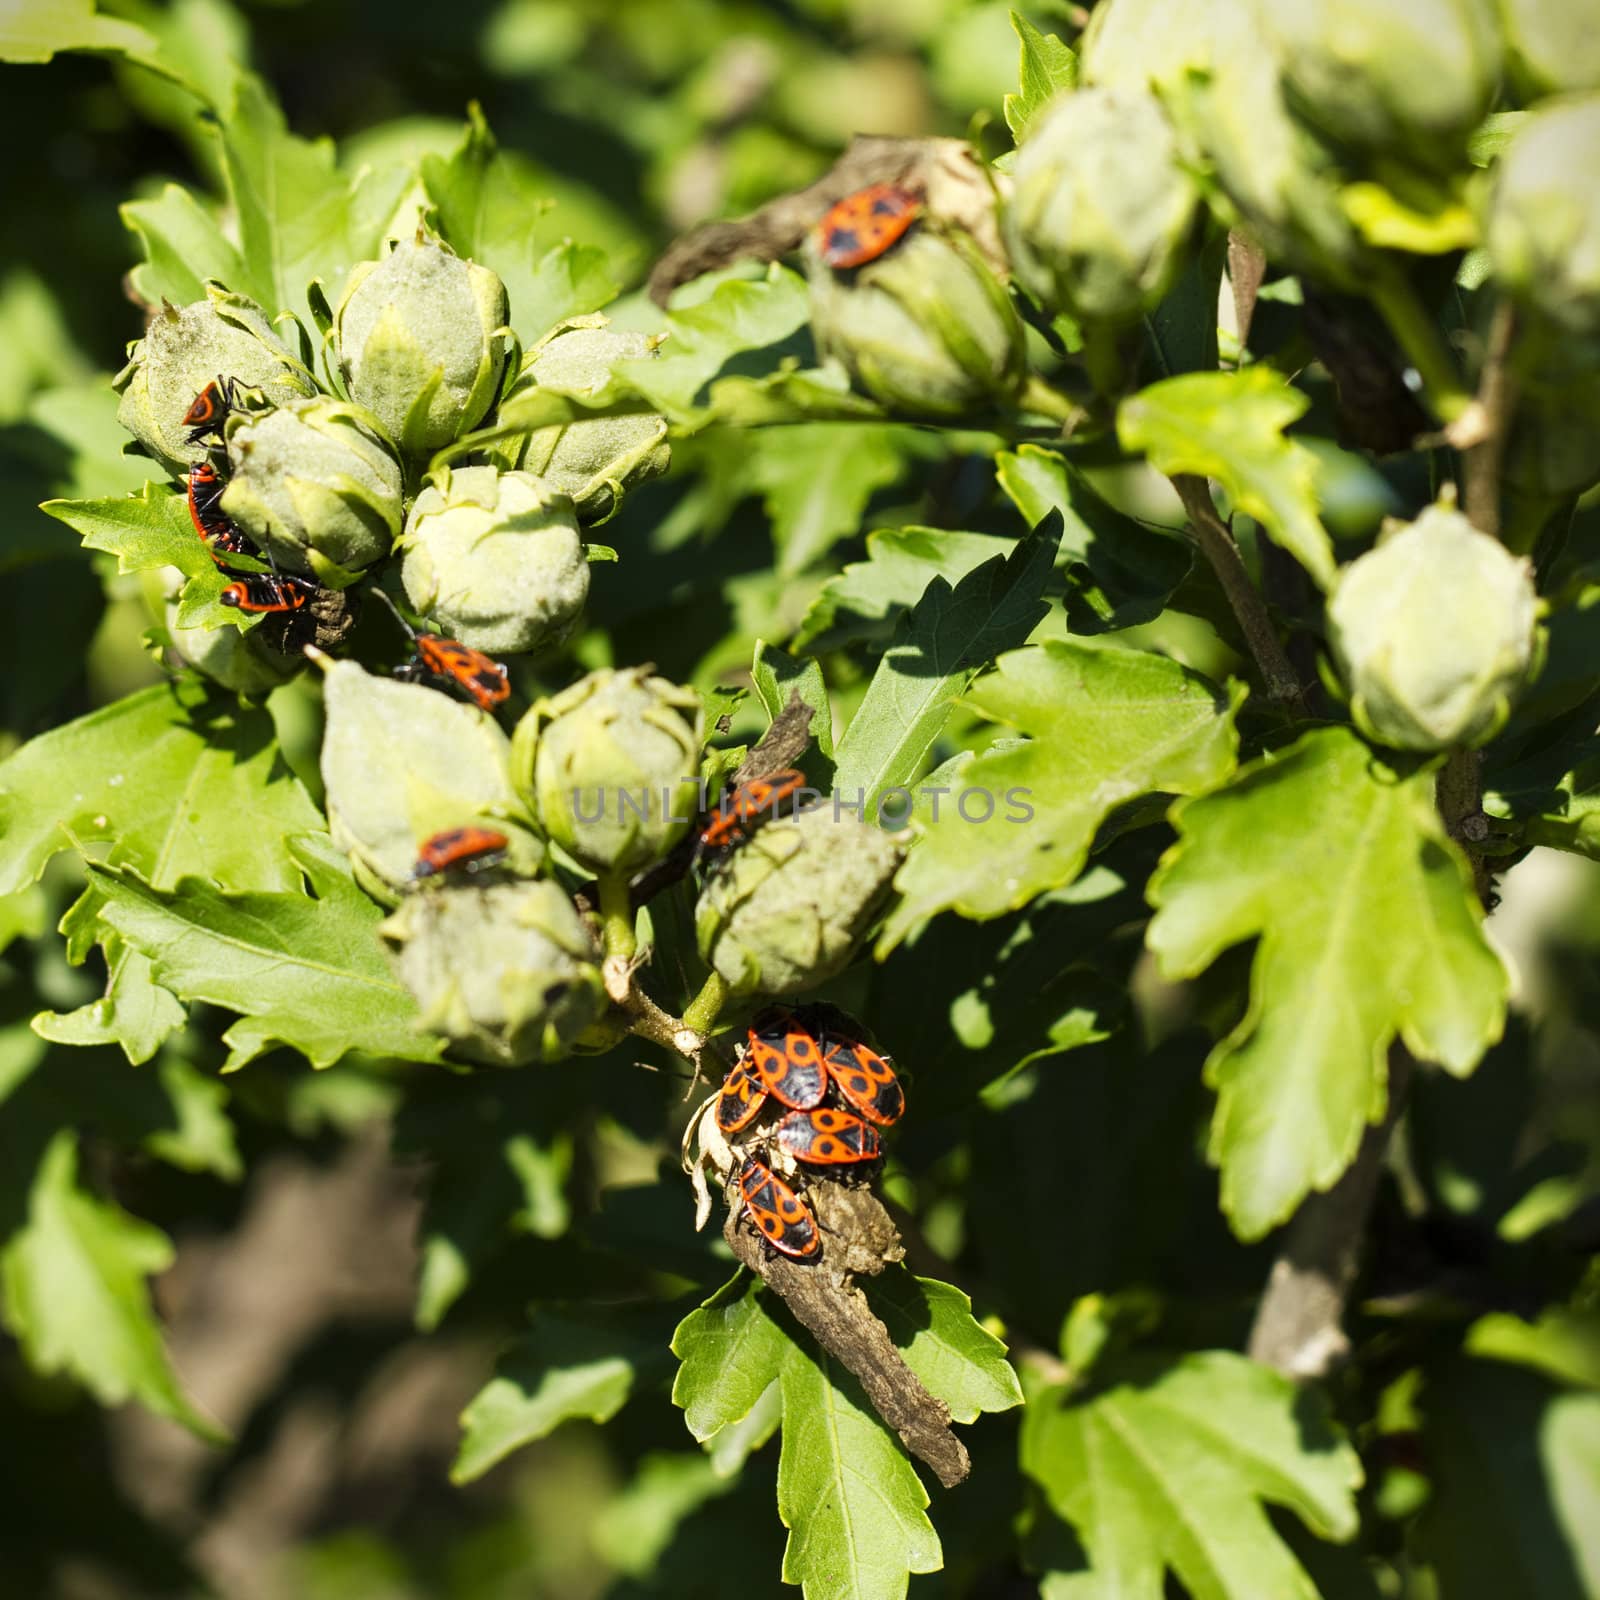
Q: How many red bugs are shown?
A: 12